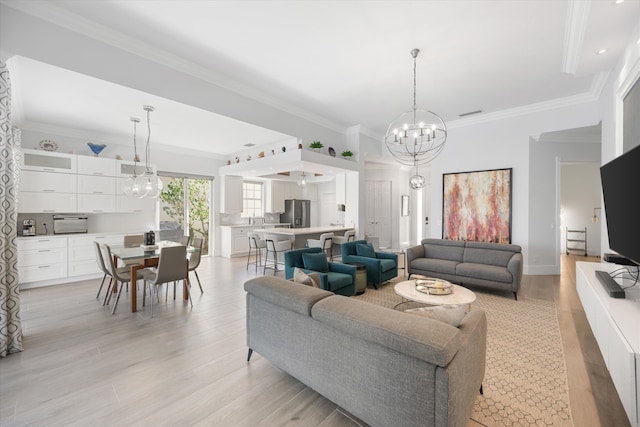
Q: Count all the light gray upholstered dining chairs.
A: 6